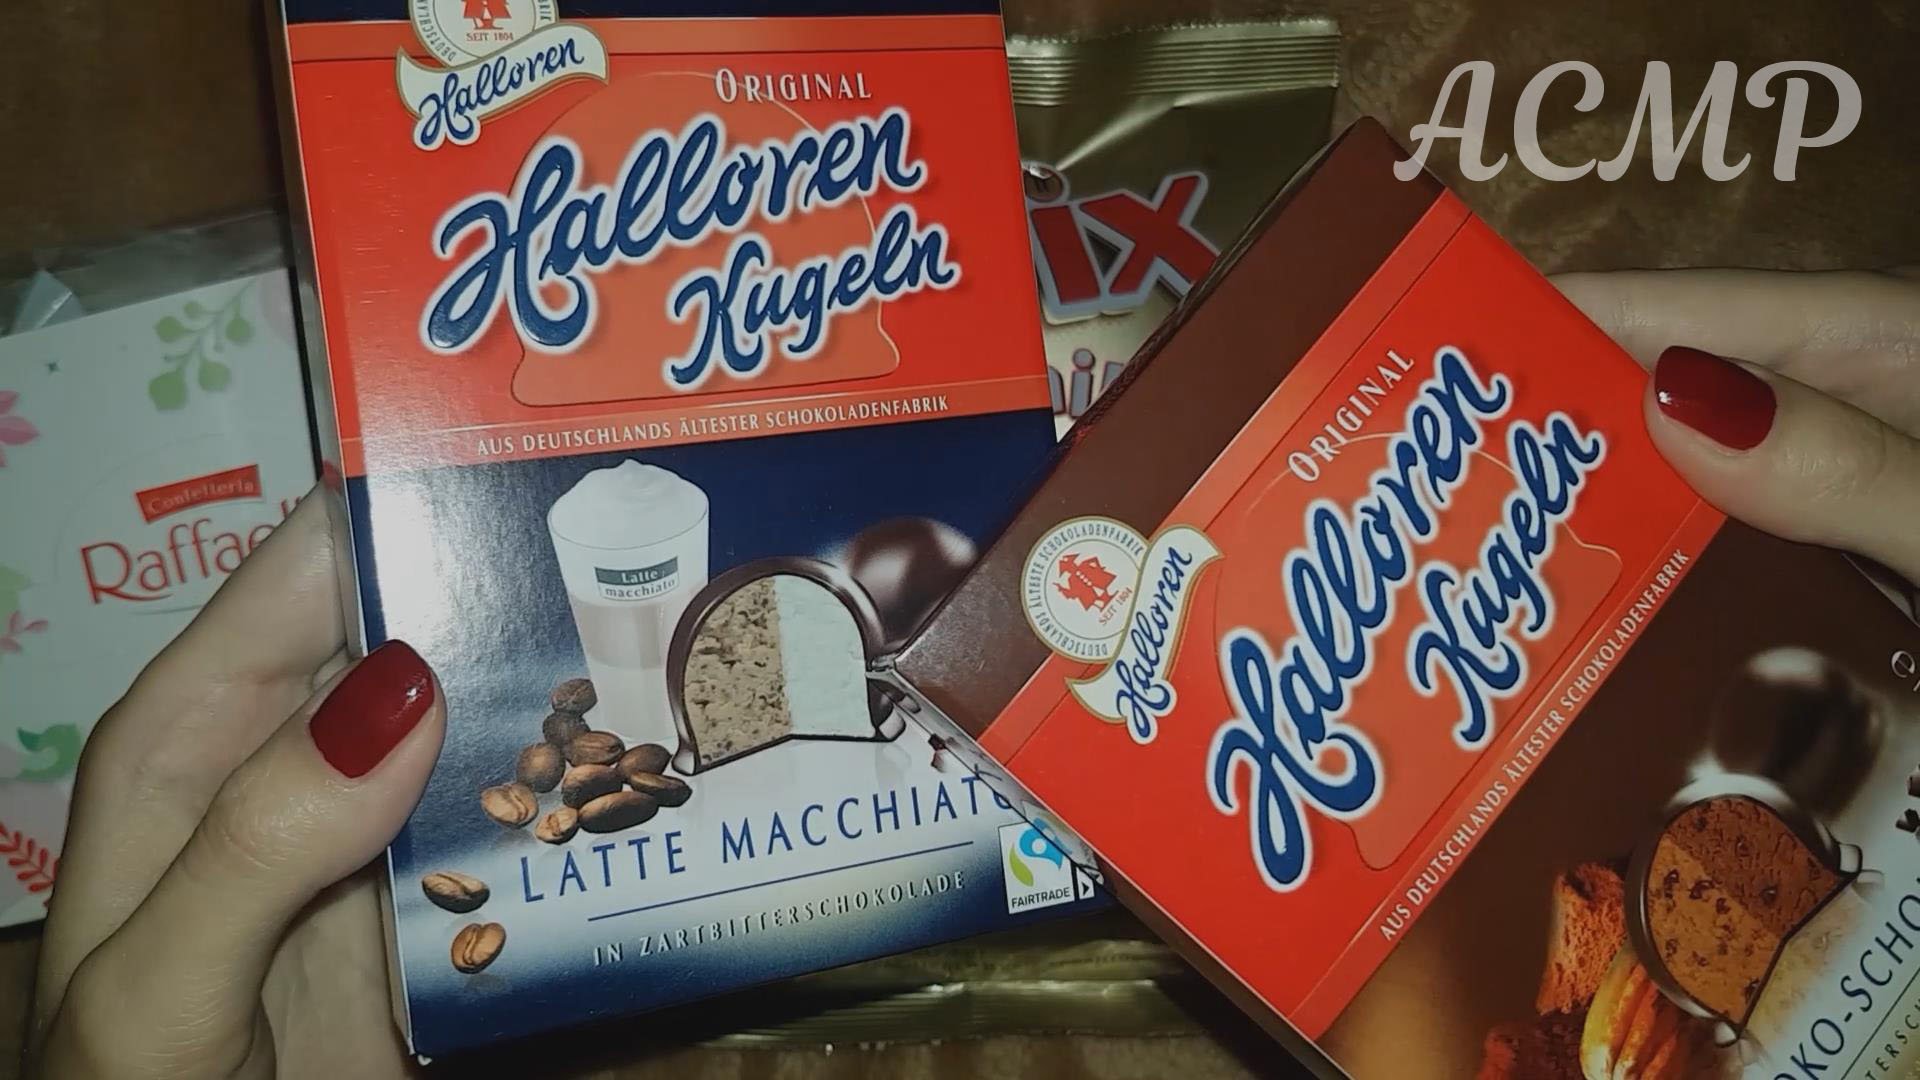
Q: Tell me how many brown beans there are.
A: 12